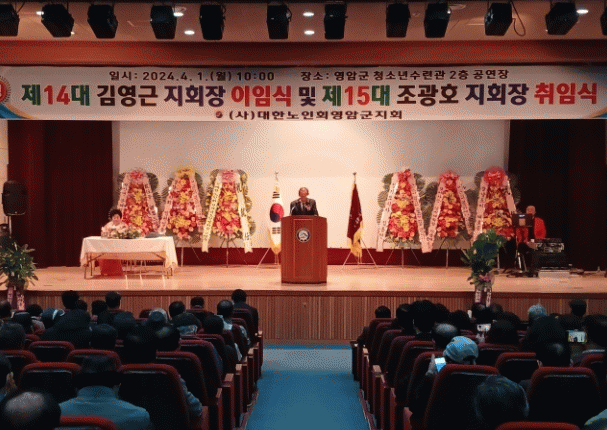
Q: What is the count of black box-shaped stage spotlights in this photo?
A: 12